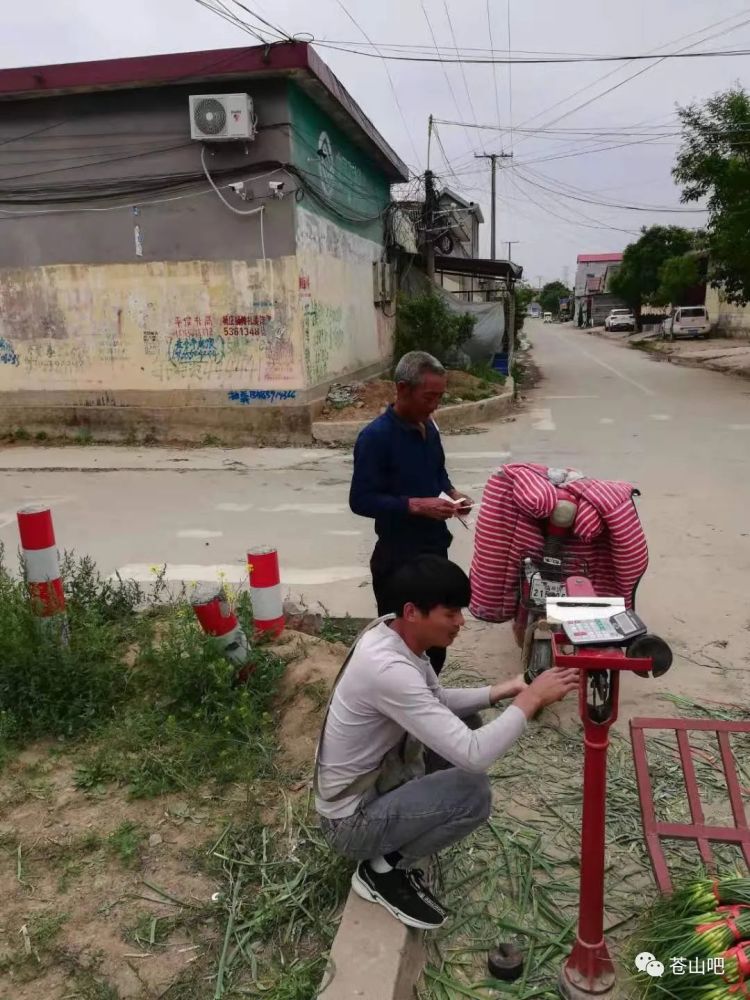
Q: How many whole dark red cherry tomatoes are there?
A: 0